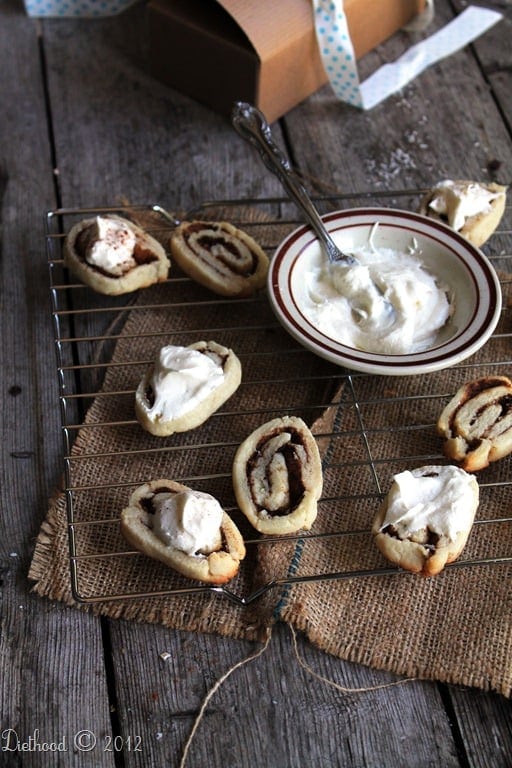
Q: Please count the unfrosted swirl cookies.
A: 3